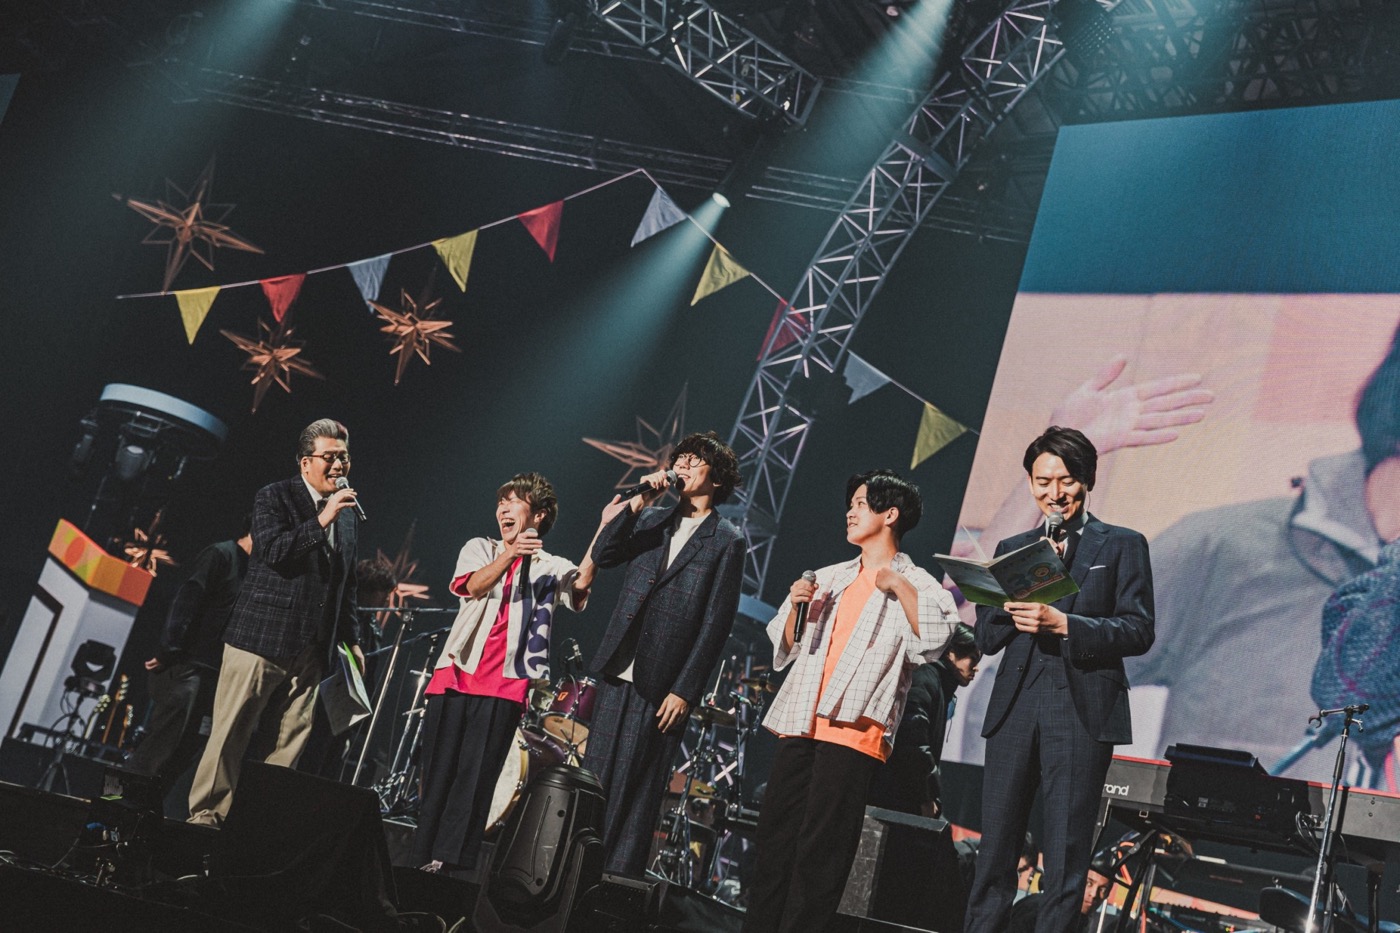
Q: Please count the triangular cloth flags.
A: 10